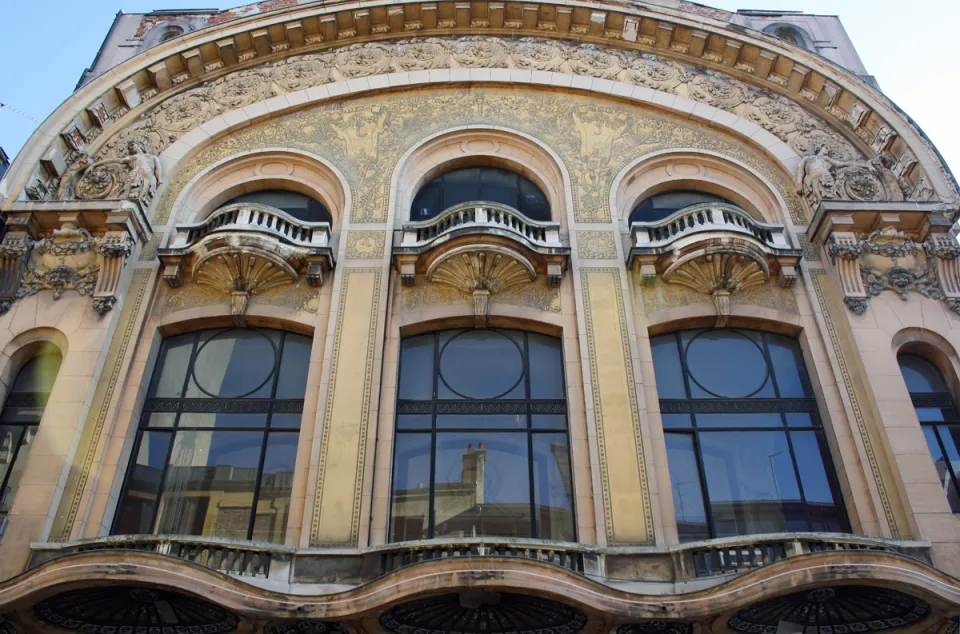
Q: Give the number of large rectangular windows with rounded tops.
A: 3